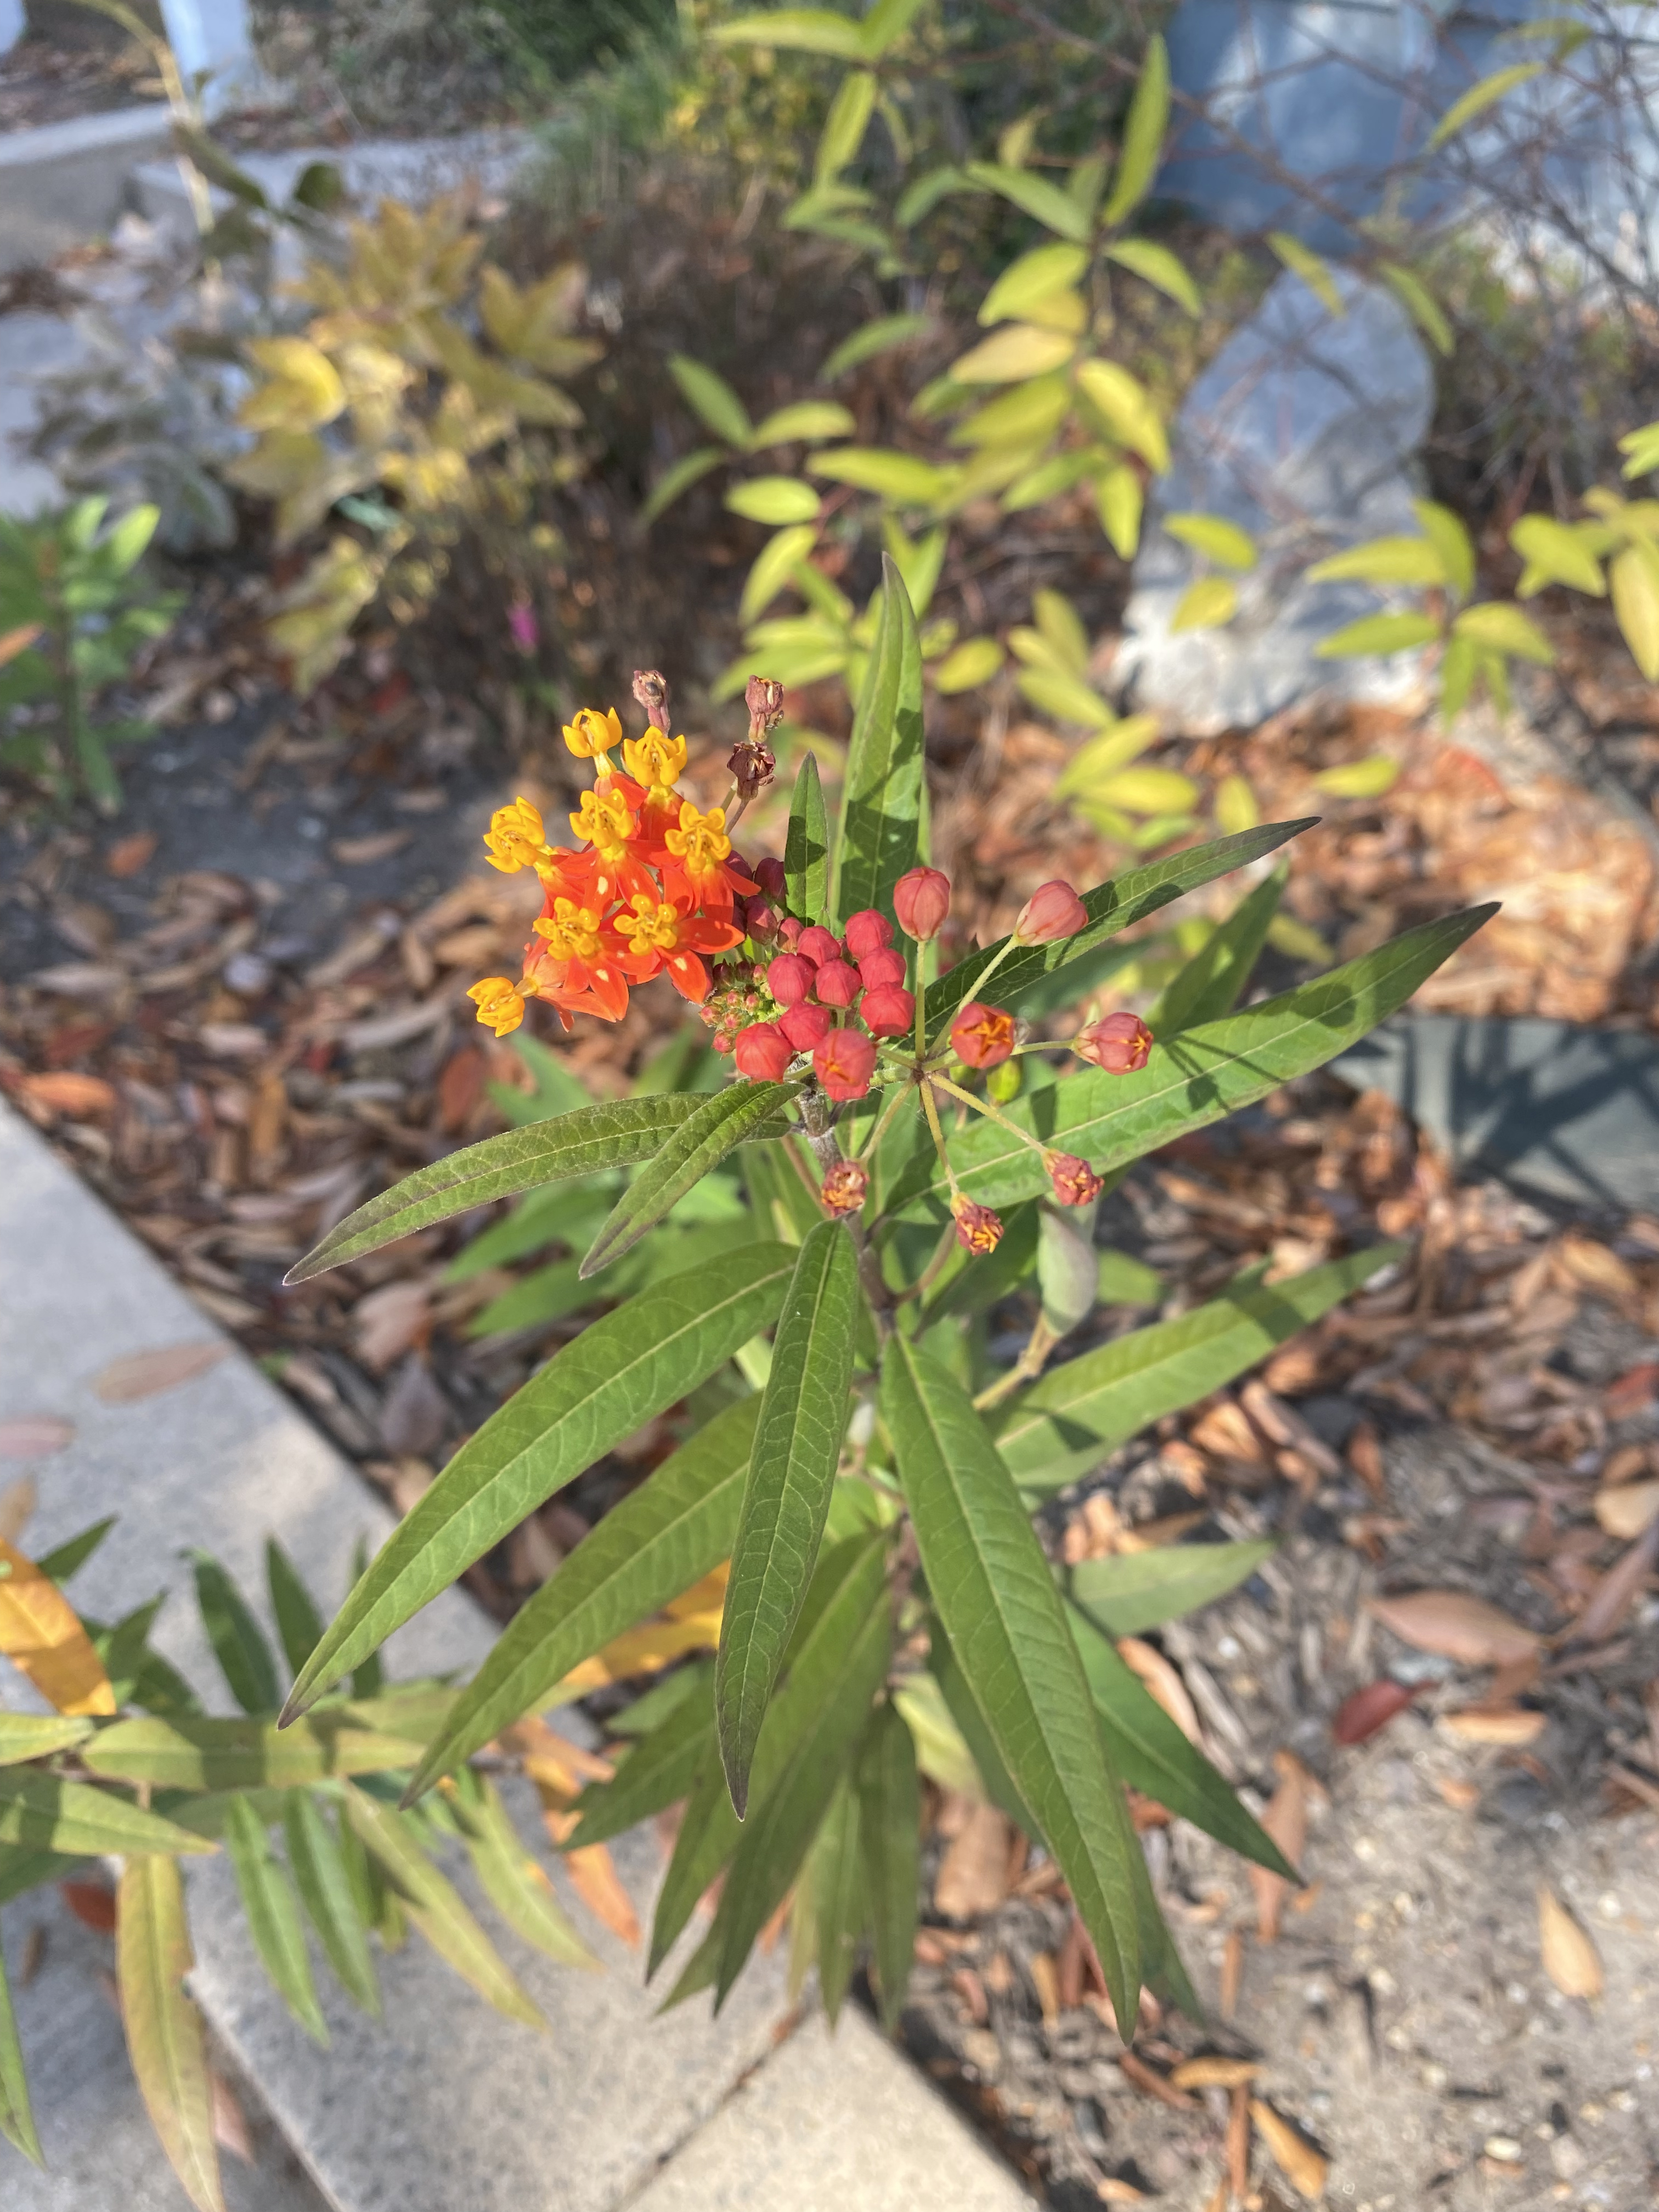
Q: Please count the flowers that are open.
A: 8